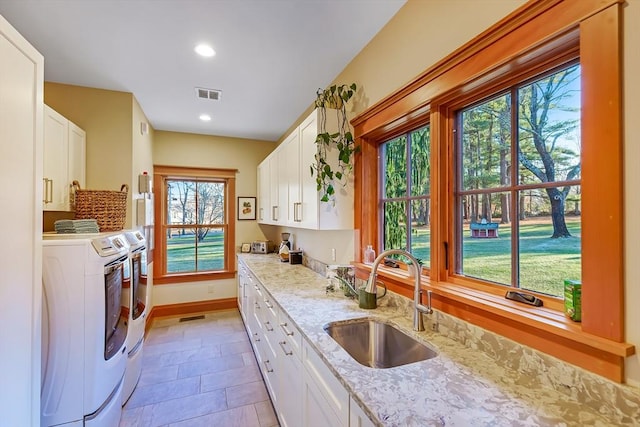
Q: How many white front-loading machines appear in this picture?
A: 2